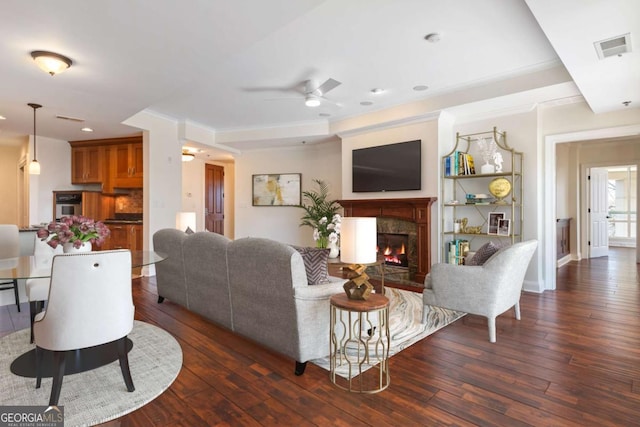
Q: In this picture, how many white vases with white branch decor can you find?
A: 1